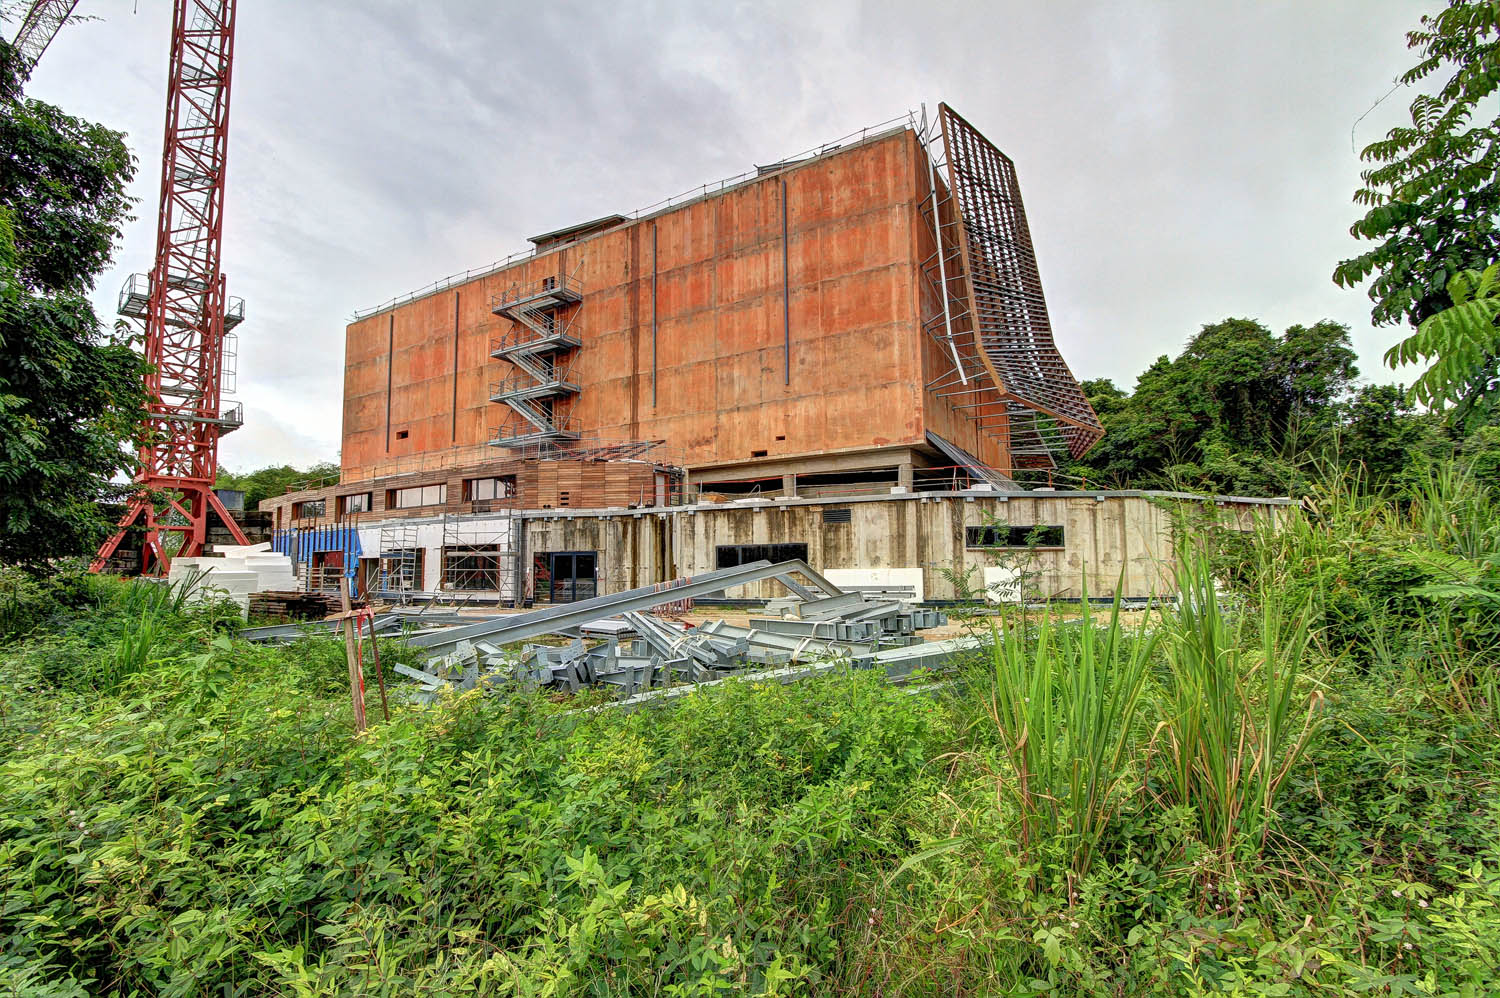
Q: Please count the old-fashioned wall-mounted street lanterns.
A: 0